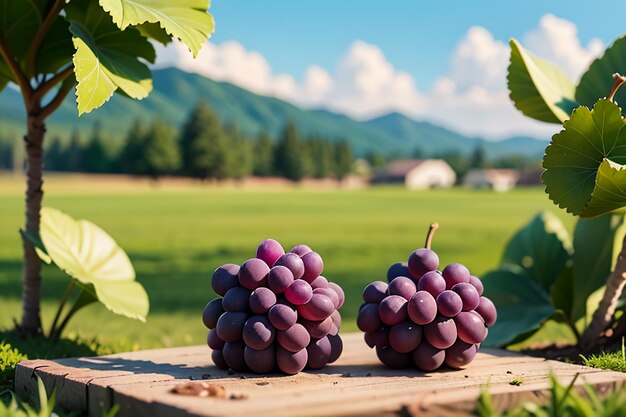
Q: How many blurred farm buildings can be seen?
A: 2